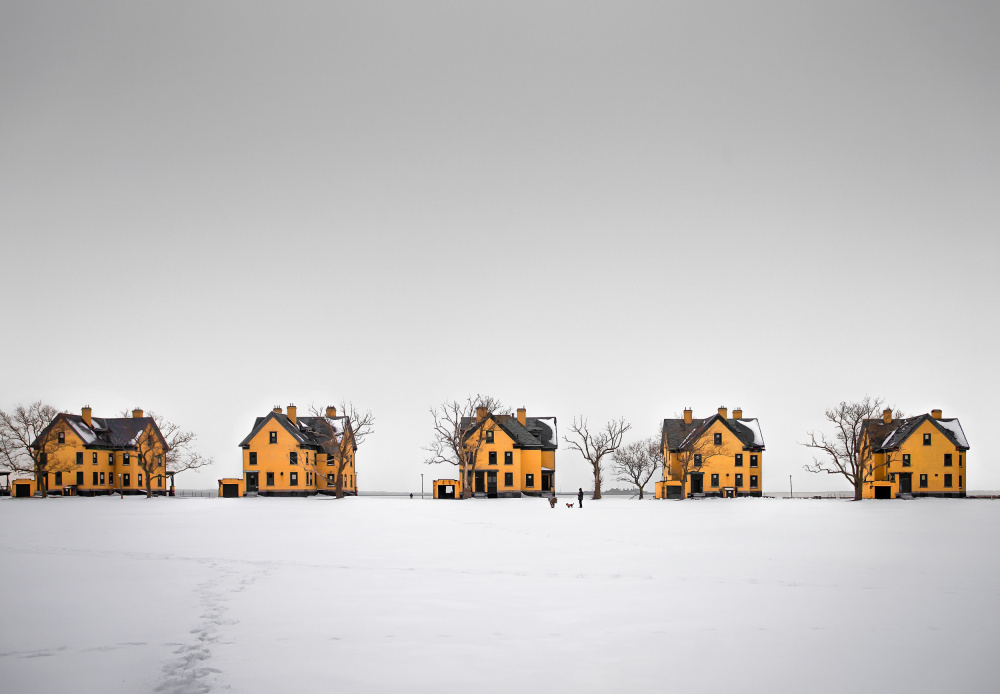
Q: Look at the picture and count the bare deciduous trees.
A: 8